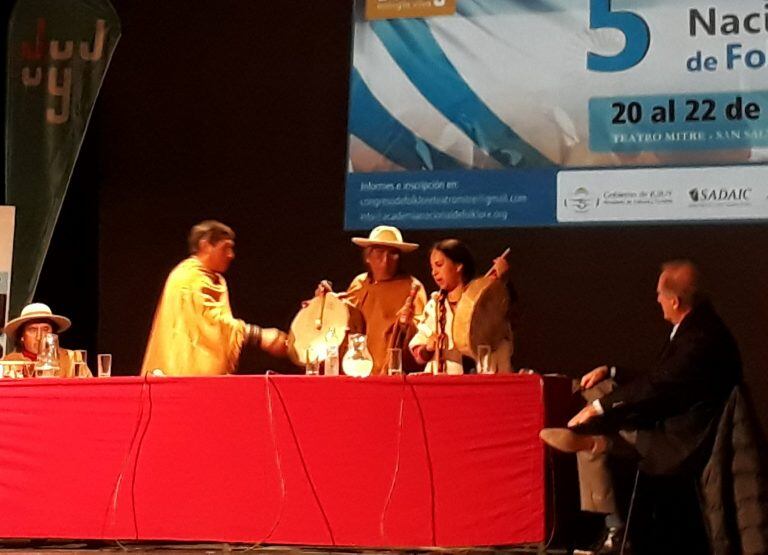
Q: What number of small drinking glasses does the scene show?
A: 5